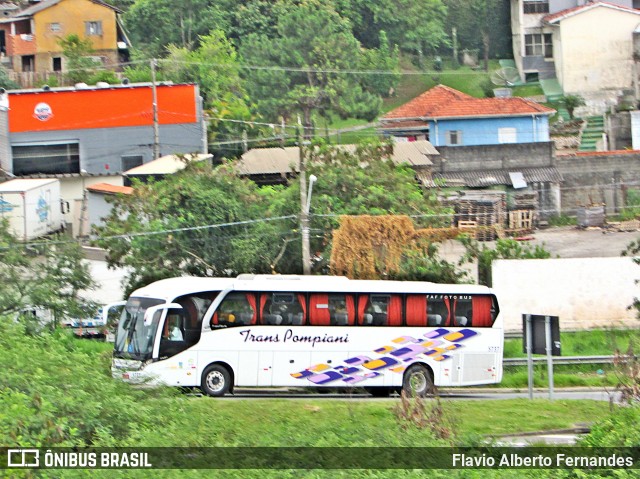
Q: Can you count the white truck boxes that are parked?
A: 1